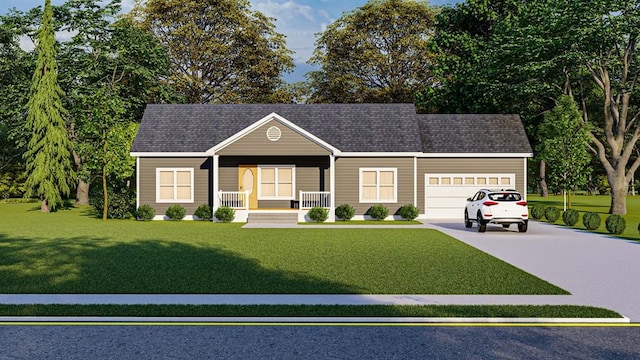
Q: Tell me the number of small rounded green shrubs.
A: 13